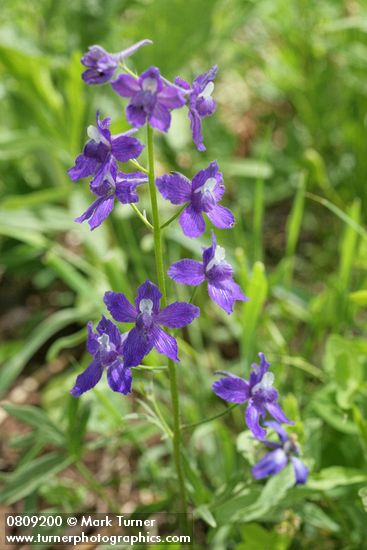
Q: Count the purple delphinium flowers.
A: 11